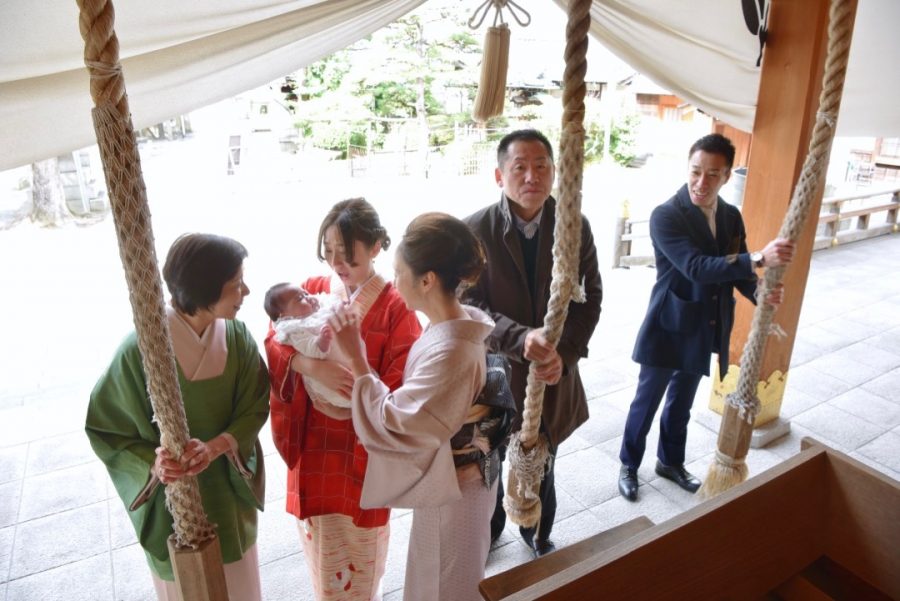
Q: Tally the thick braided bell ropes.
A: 3